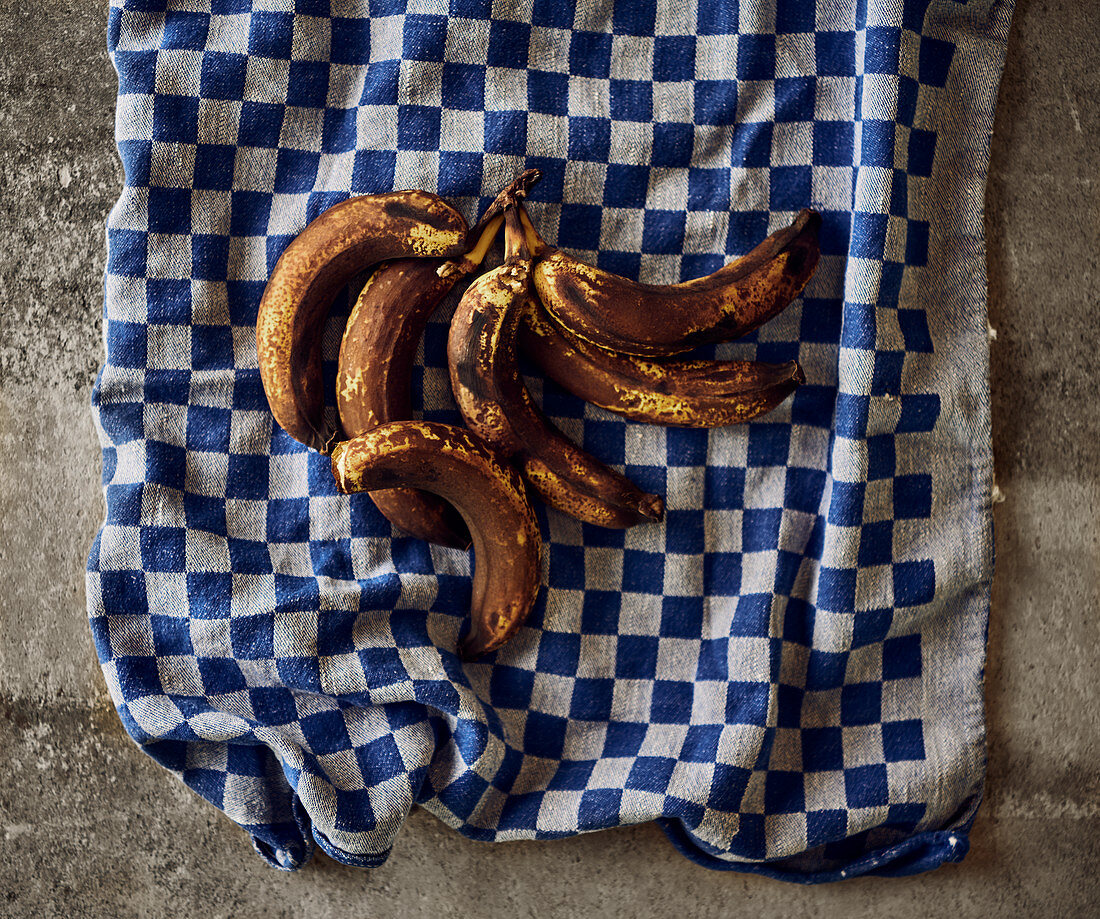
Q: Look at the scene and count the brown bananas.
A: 6